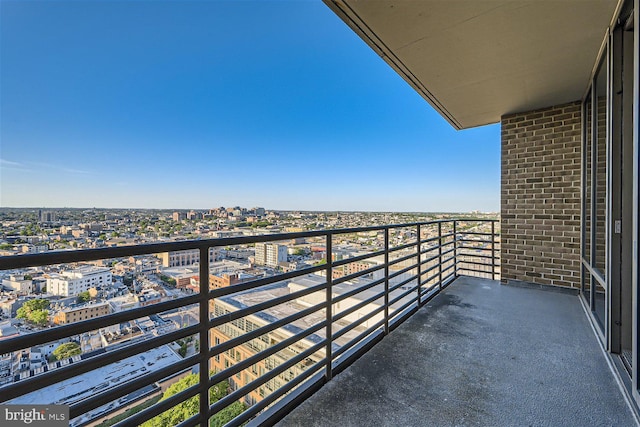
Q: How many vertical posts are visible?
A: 7